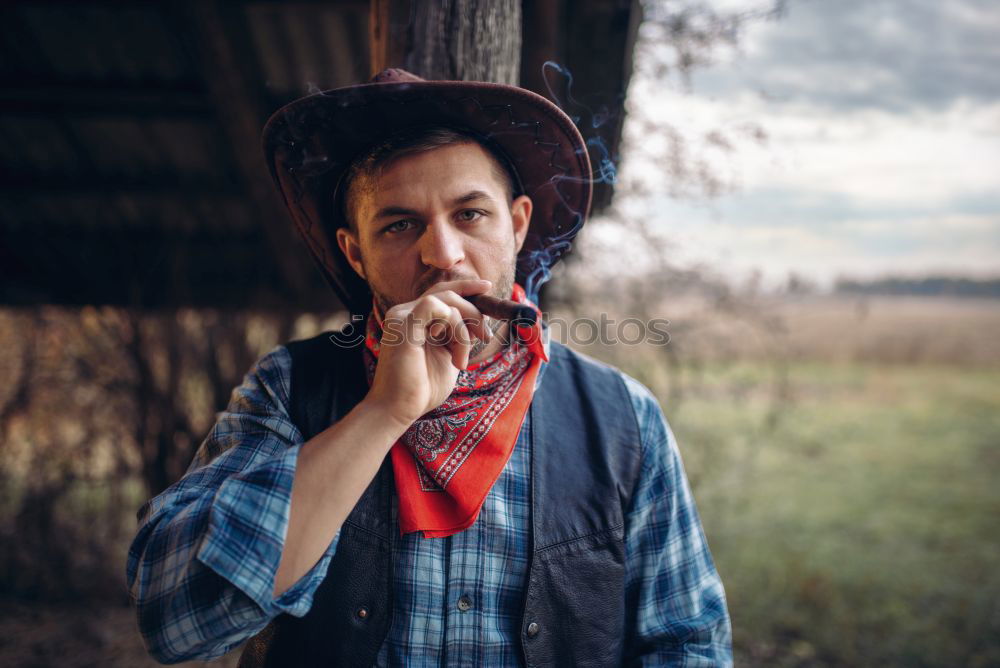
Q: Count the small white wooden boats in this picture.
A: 0